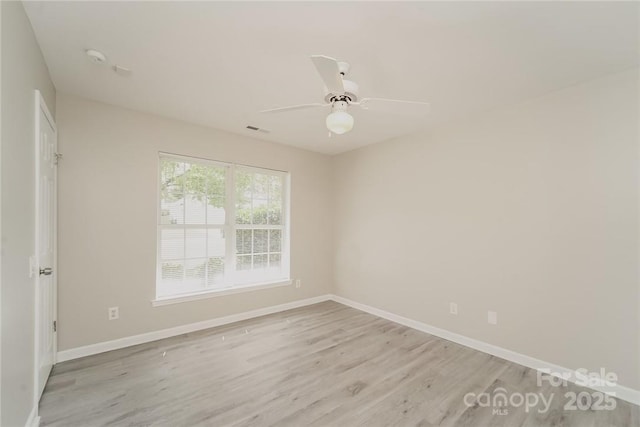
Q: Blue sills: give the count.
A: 0